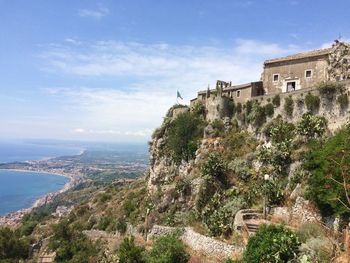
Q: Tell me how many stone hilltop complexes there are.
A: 1